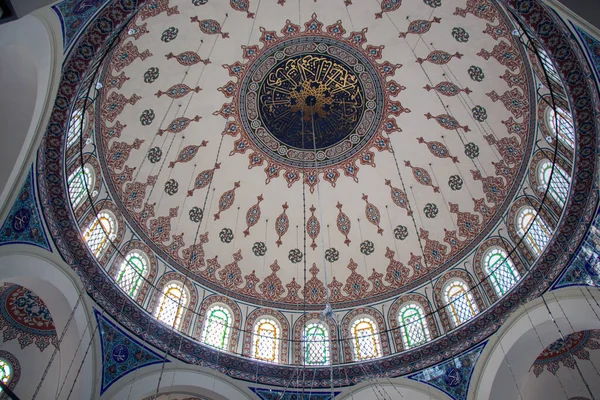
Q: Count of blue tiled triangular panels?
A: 7